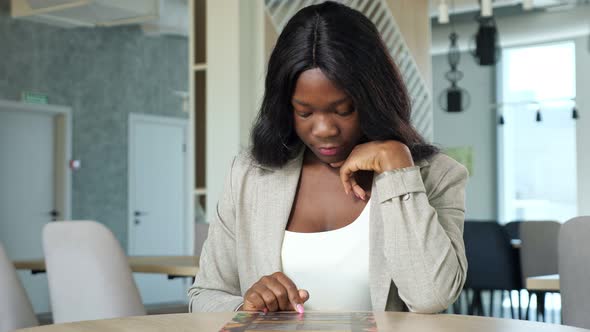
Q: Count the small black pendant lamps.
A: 3